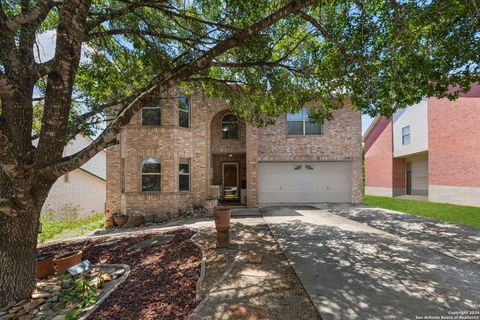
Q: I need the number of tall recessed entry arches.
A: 1